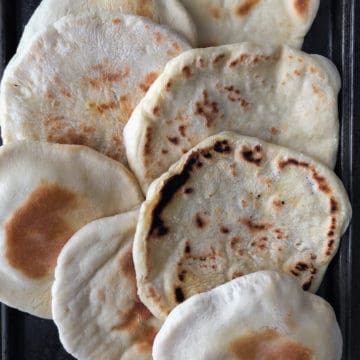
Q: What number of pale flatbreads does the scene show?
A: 8